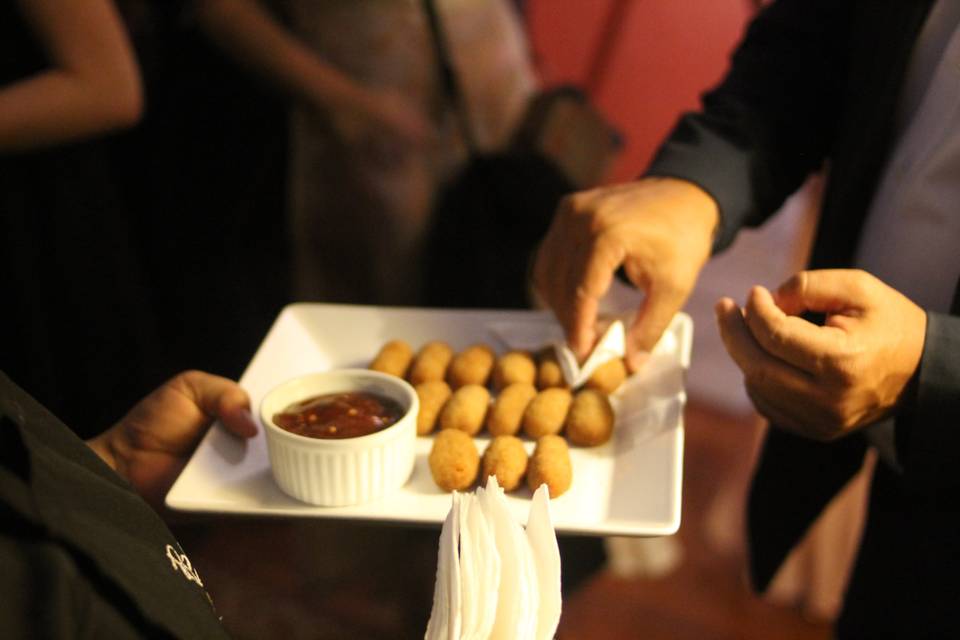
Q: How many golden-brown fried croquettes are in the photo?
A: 14